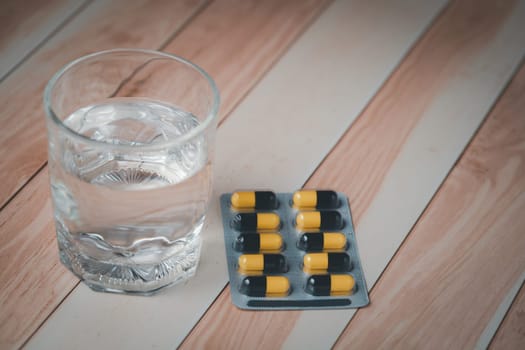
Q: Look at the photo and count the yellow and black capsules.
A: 10